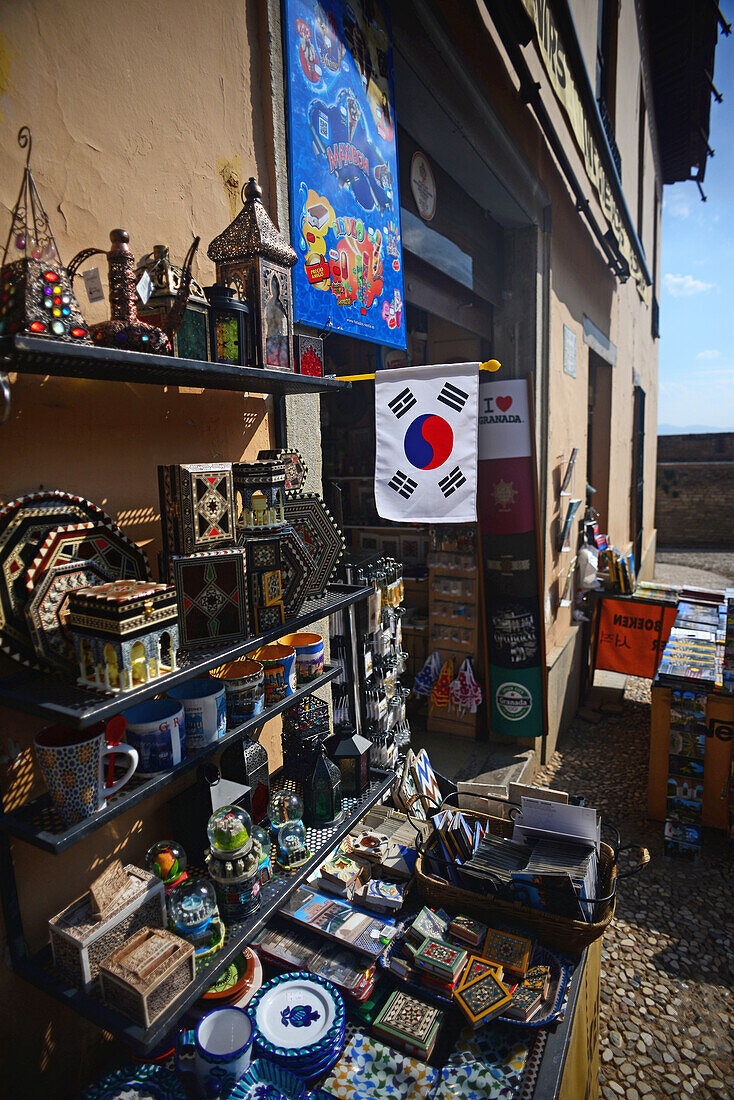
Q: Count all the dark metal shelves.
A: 4